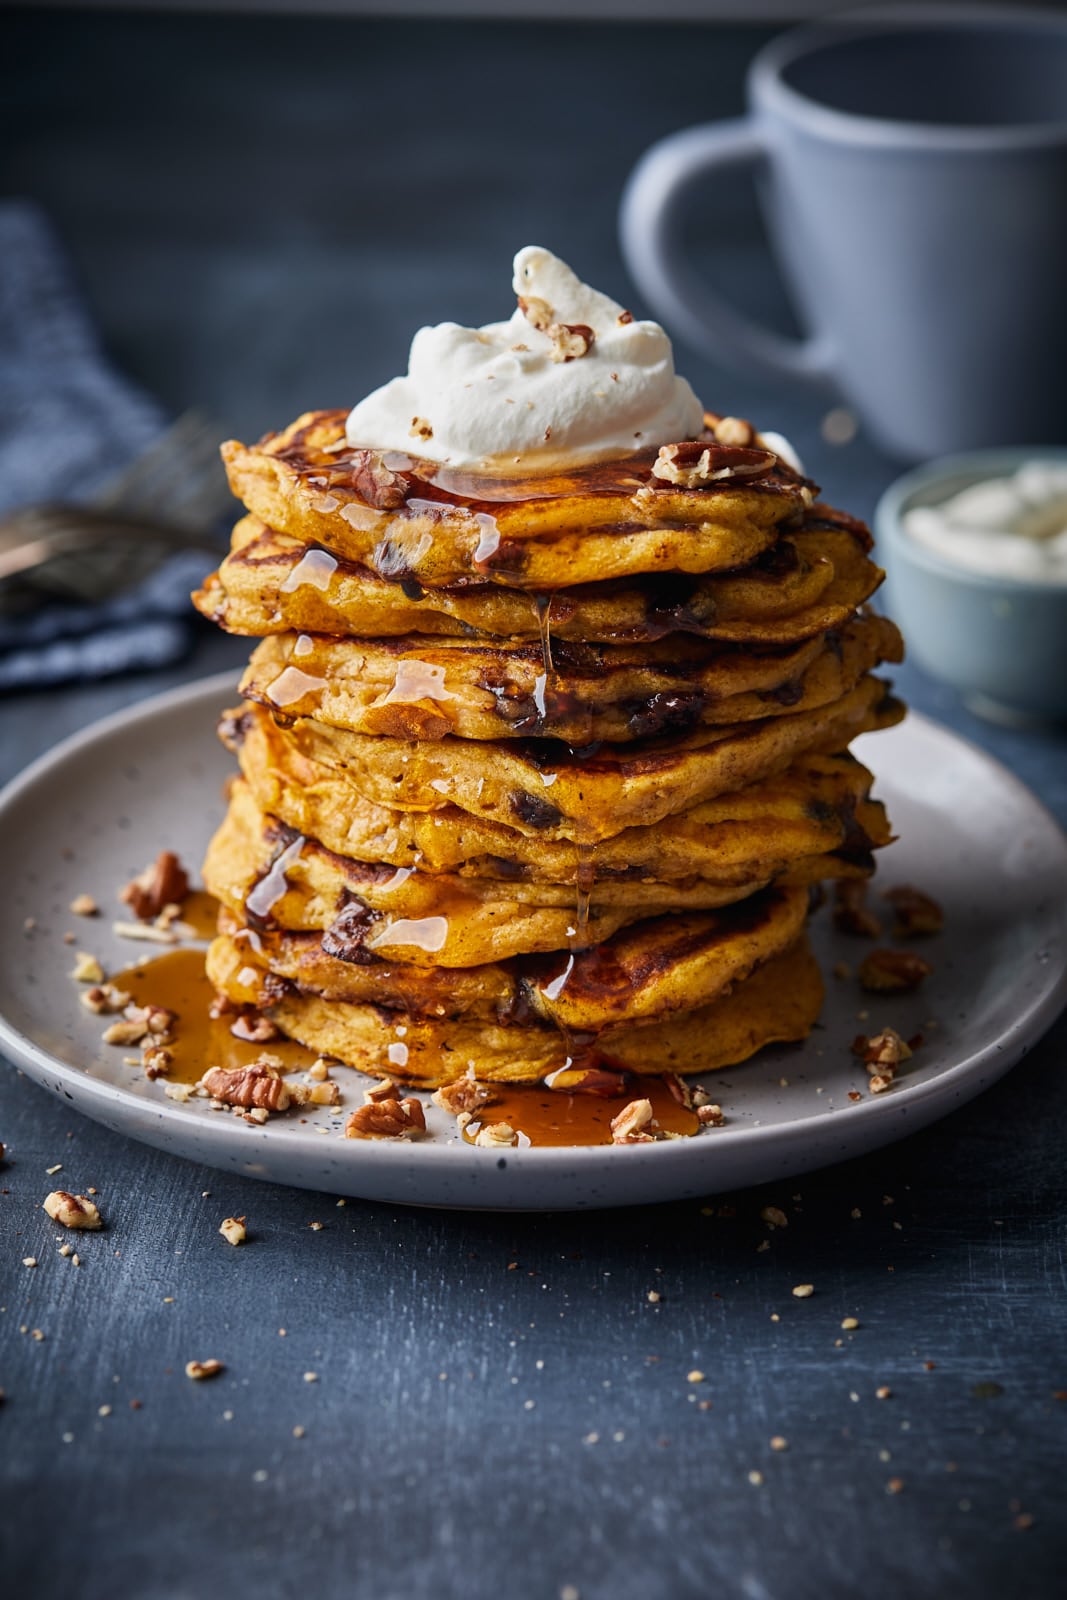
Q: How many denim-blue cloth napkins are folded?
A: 1